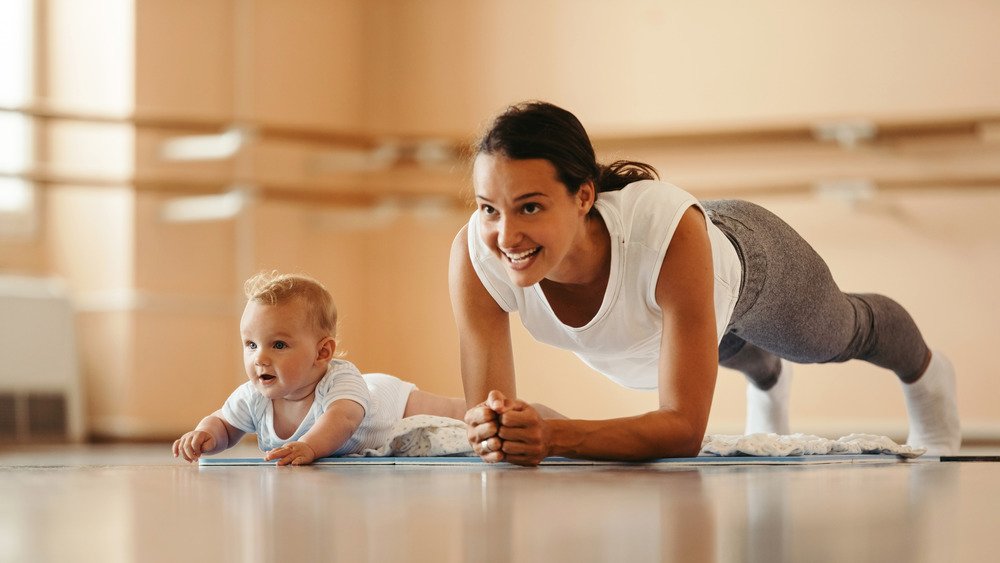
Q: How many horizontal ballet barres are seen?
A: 2